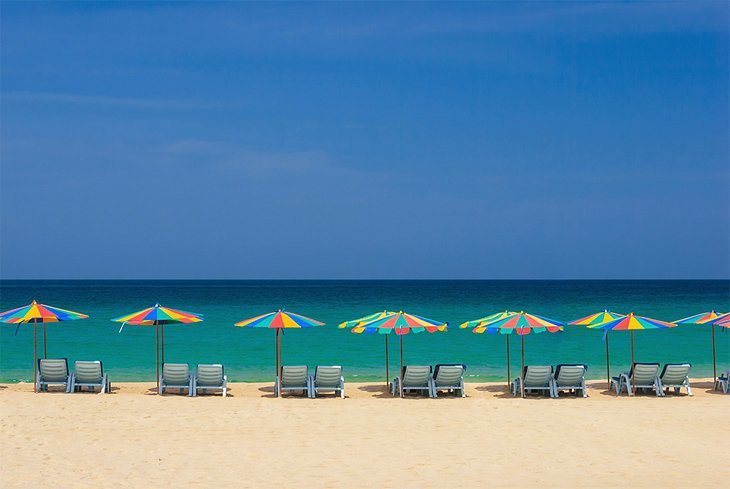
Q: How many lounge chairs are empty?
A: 12